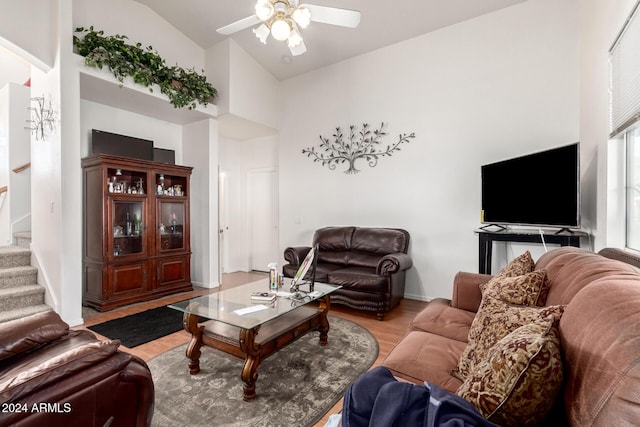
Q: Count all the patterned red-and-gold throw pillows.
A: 4